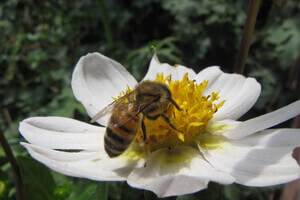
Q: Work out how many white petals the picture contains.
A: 8